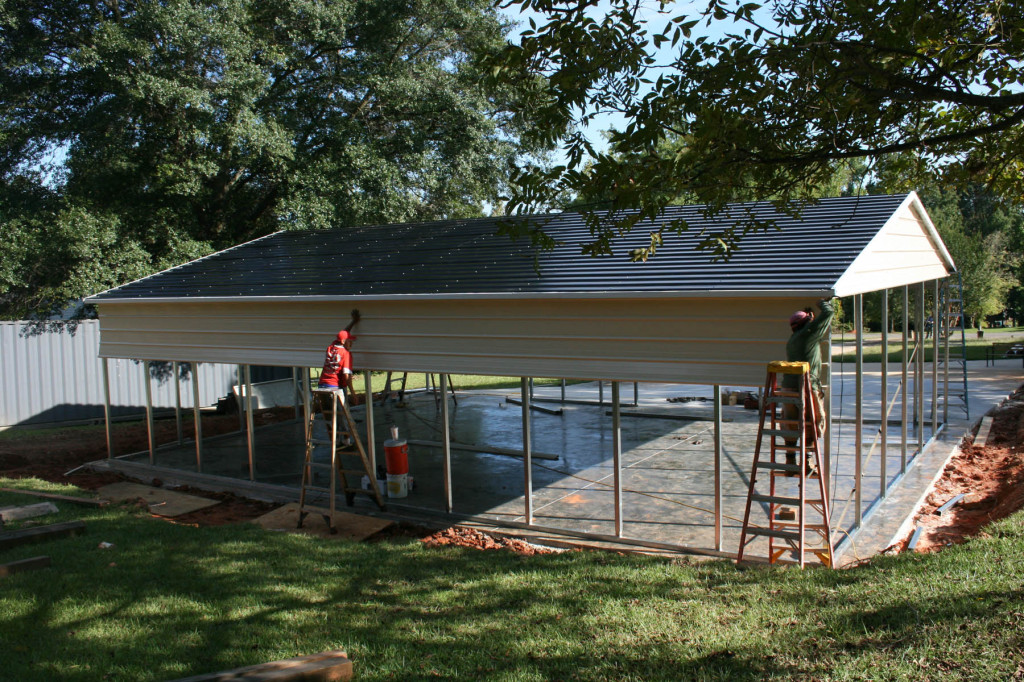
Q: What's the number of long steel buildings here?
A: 1